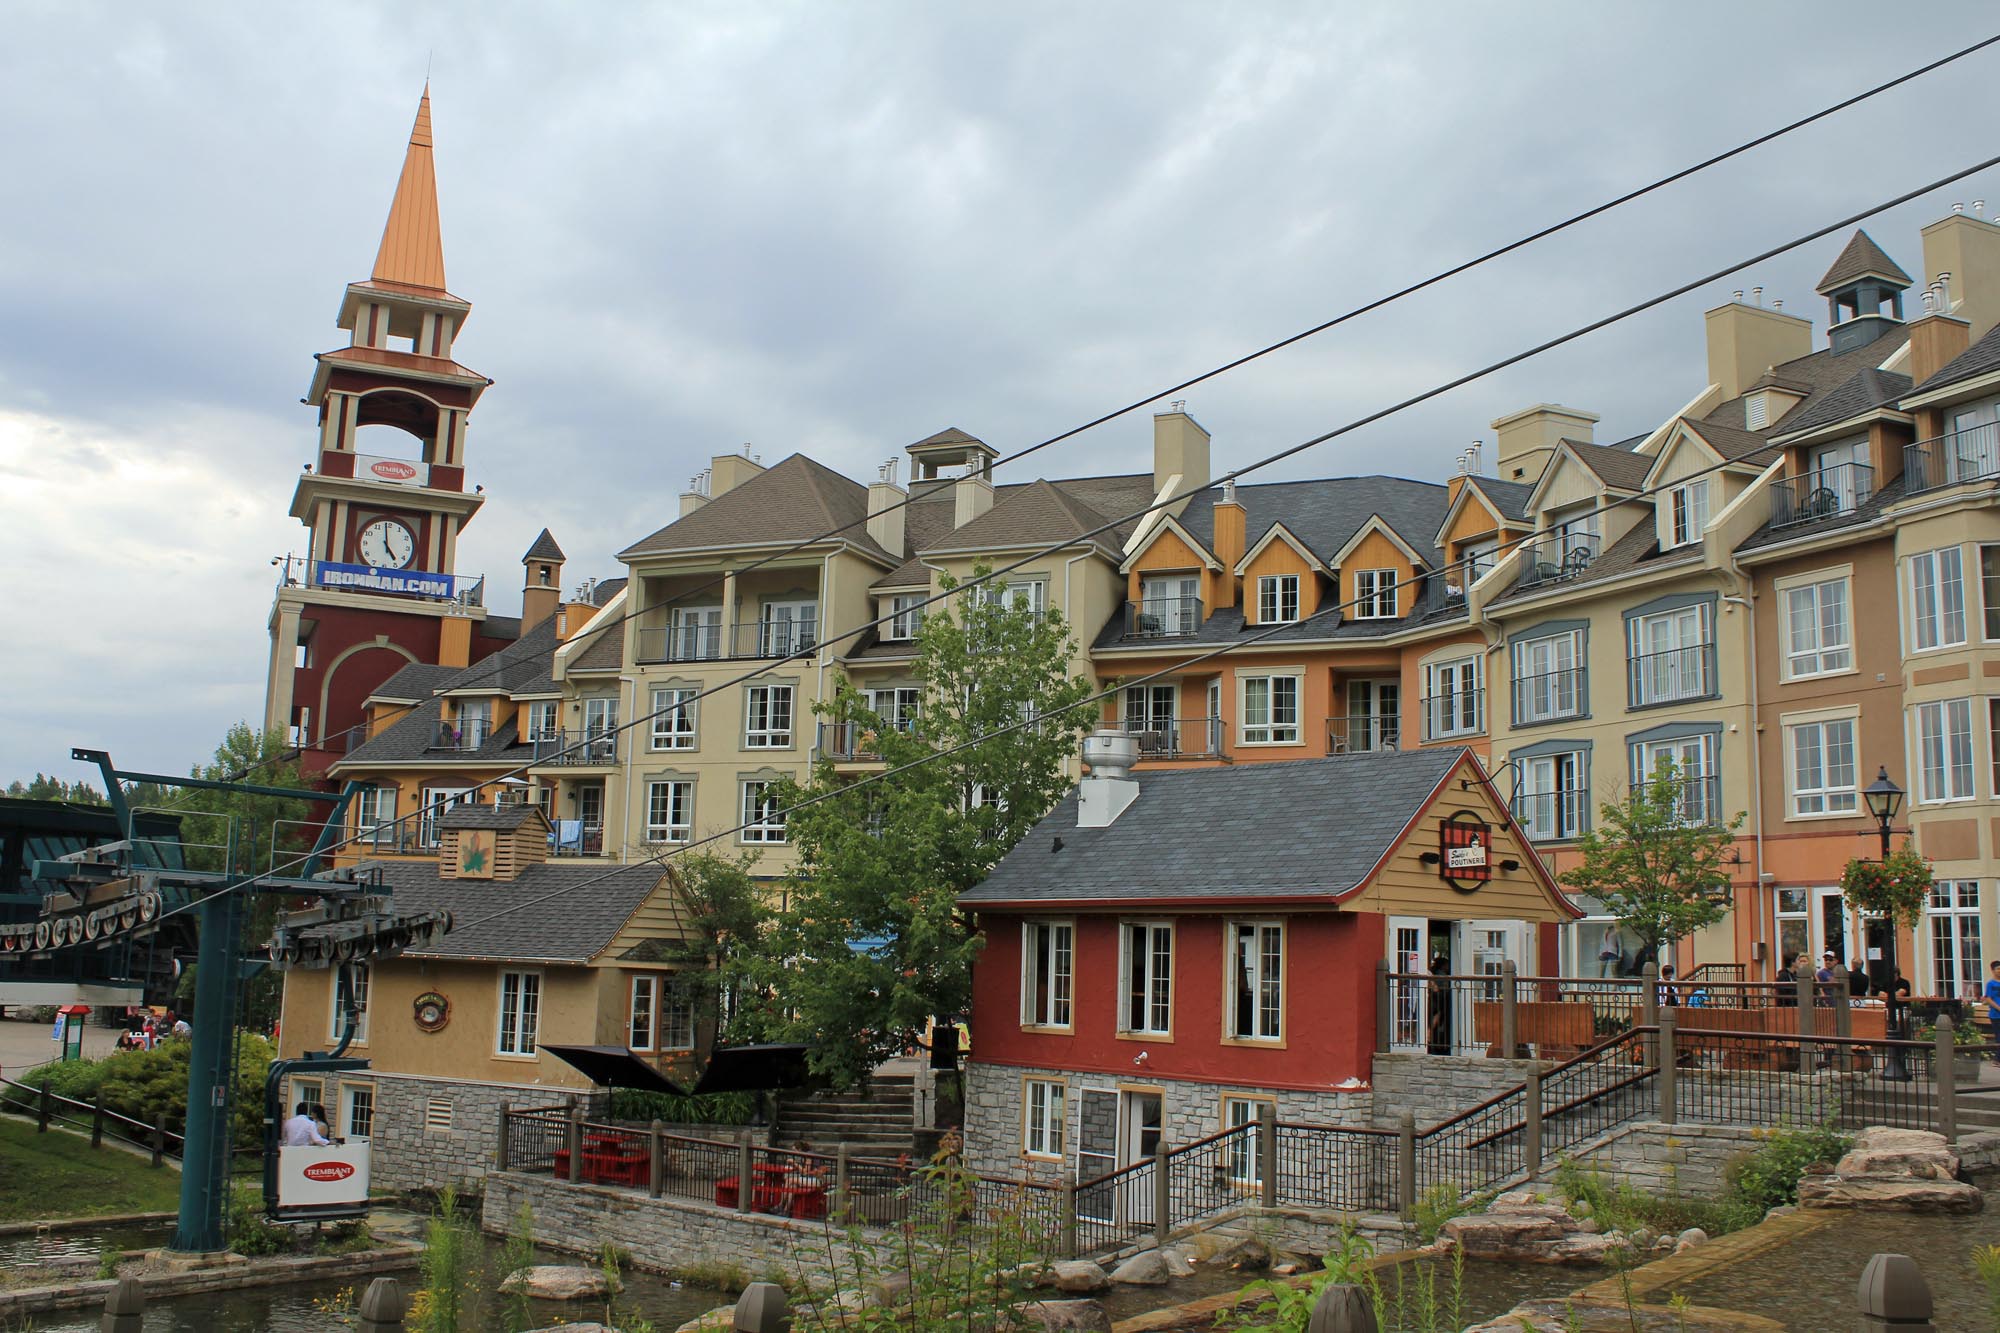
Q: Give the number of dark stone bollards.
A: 5